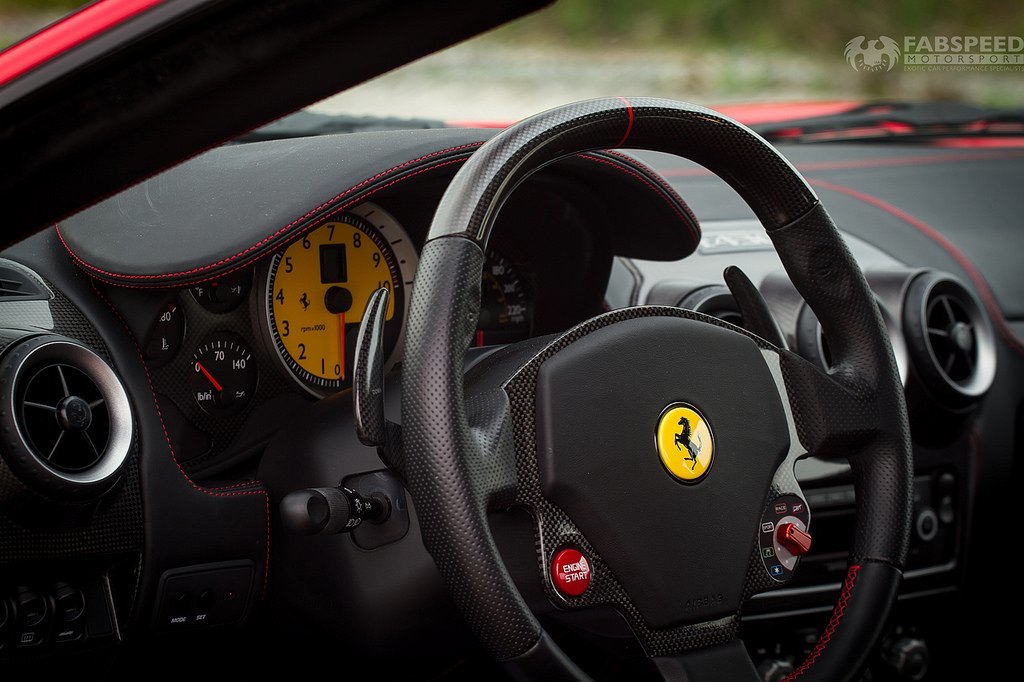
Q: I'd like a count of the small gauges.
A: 3